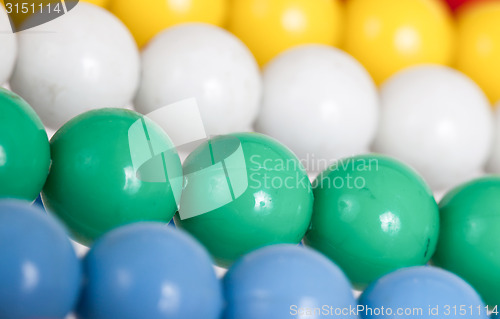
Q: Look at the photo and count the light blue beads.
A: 4